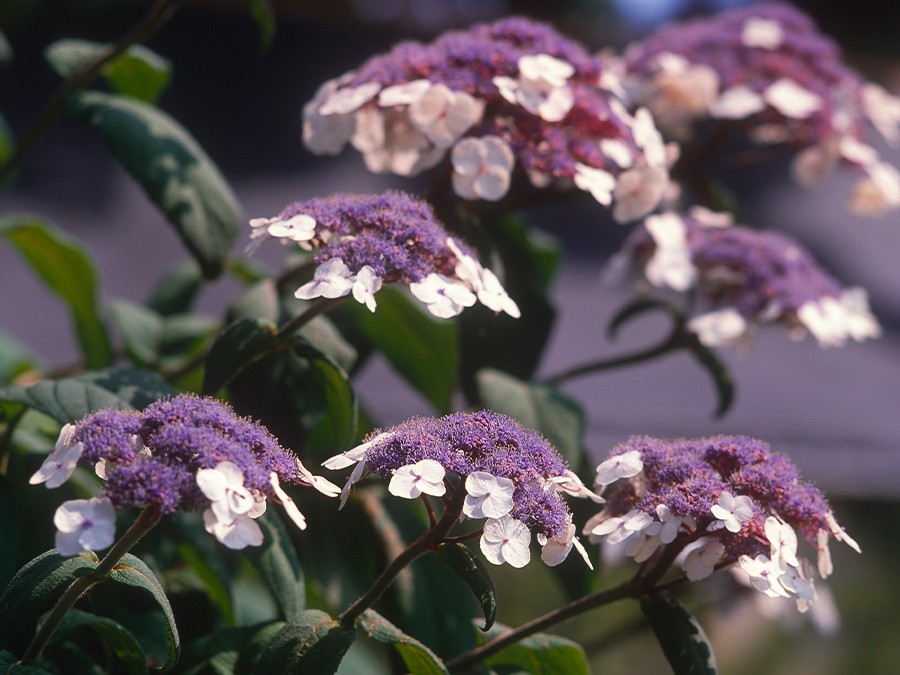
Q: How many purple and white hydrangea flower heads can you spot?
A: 7